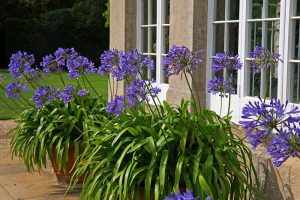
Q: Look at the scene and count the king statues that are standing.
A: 0